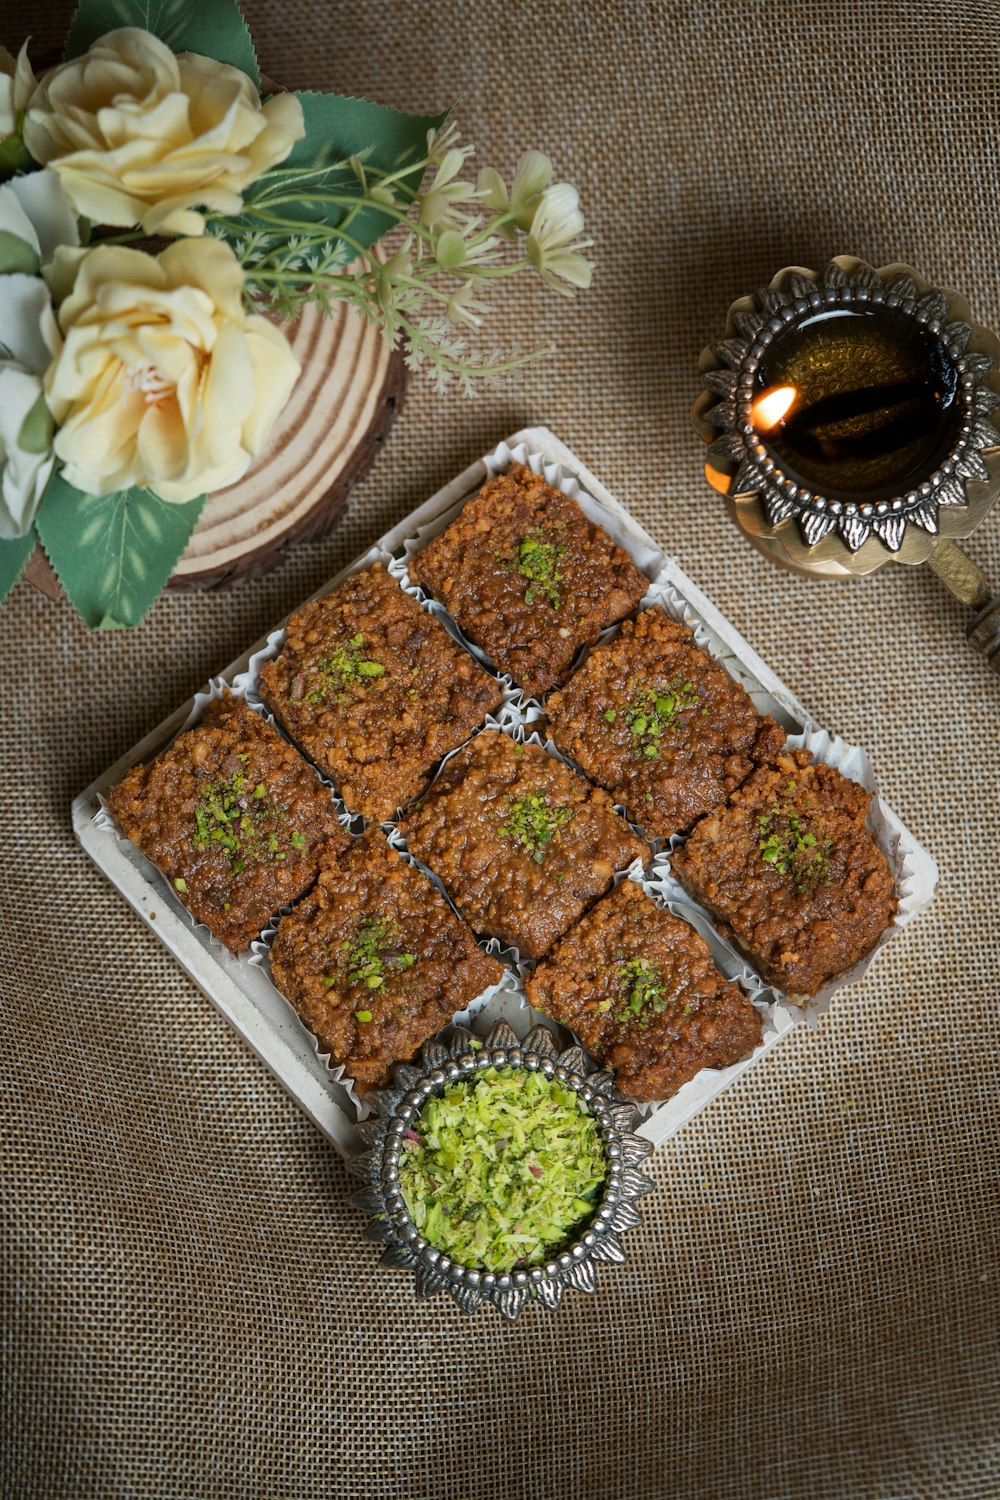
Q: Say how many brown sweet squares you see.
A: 8